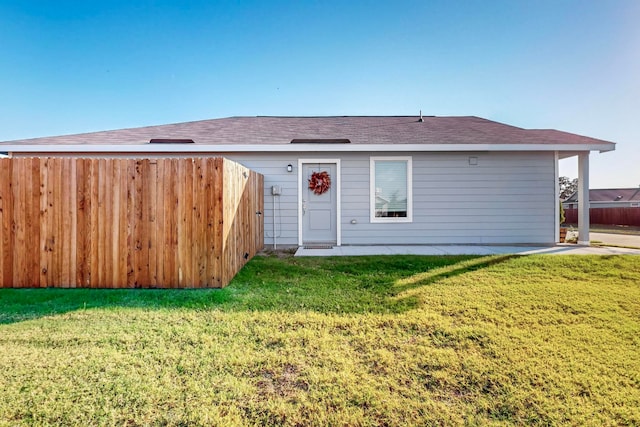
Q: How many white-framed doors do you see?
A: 1